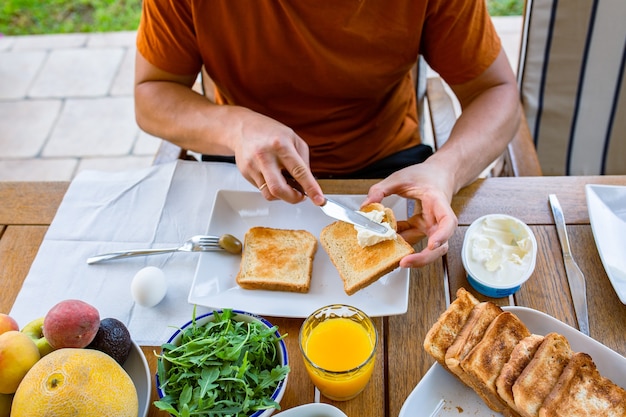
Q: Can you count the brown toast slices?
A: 8